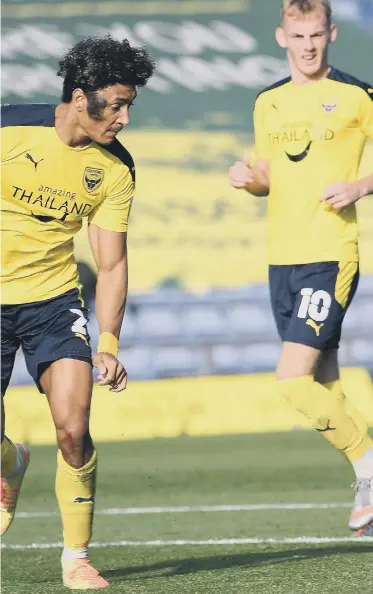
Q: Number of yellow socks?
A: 4